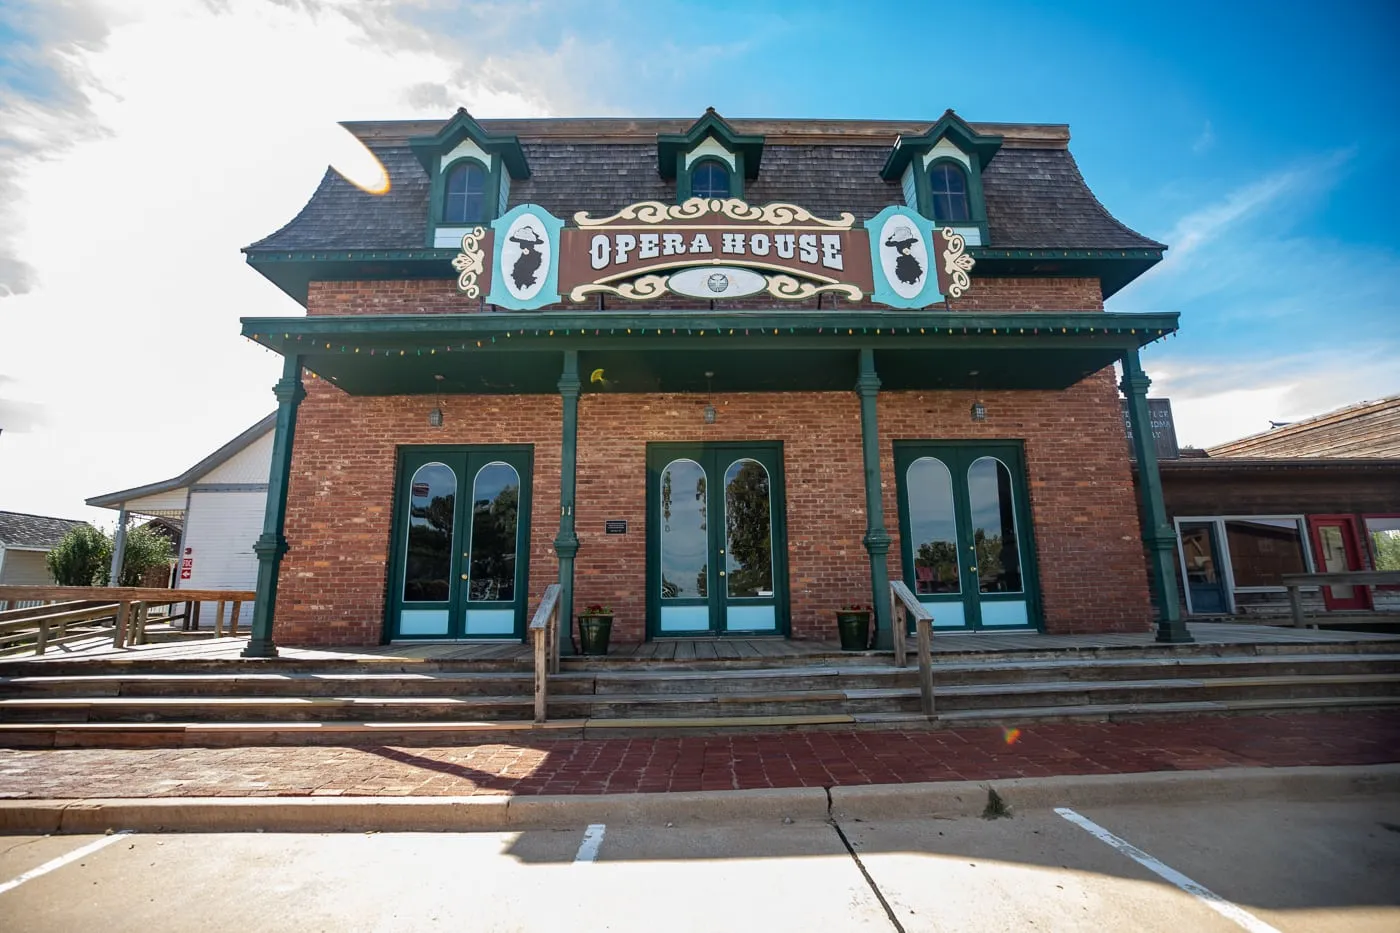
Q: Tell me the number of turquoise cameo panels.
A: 2